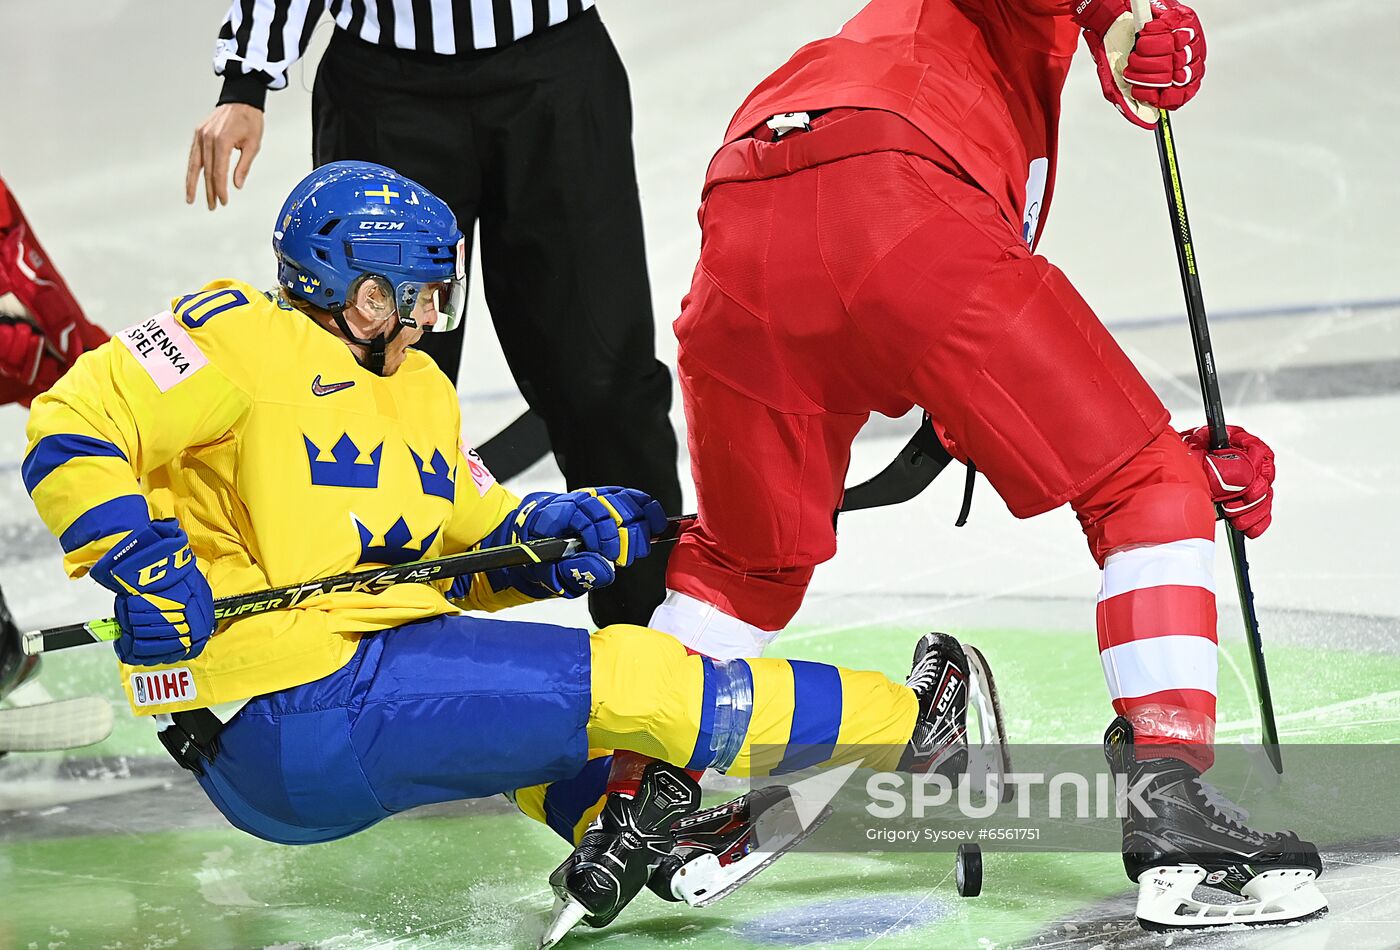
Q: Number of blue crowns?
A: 3